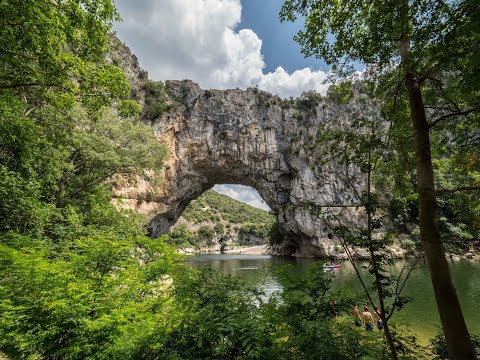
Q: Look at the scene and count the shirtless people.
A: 3